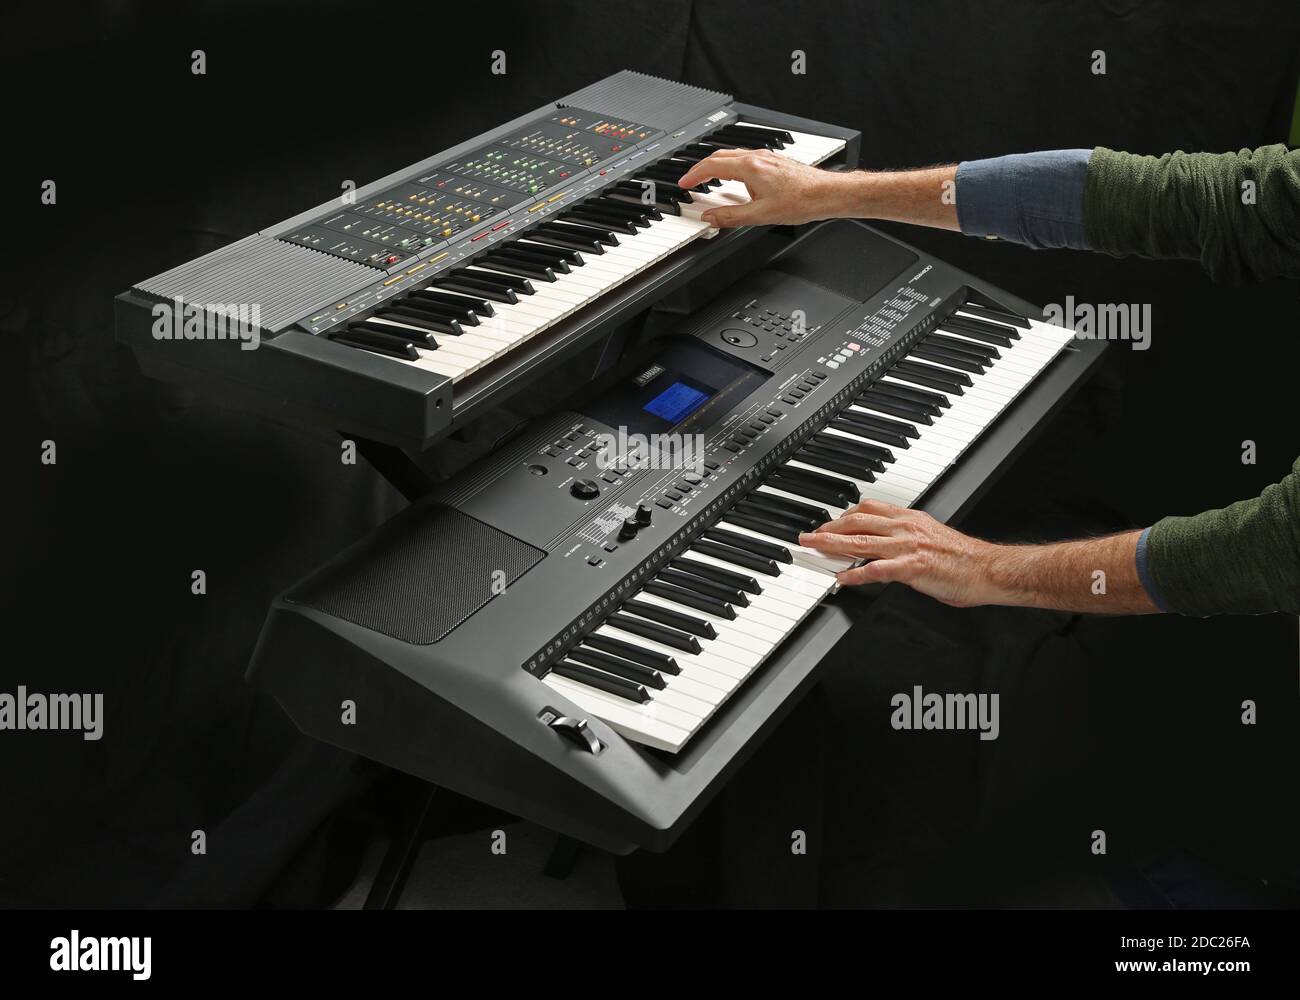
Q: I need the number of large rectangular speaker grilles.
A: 4